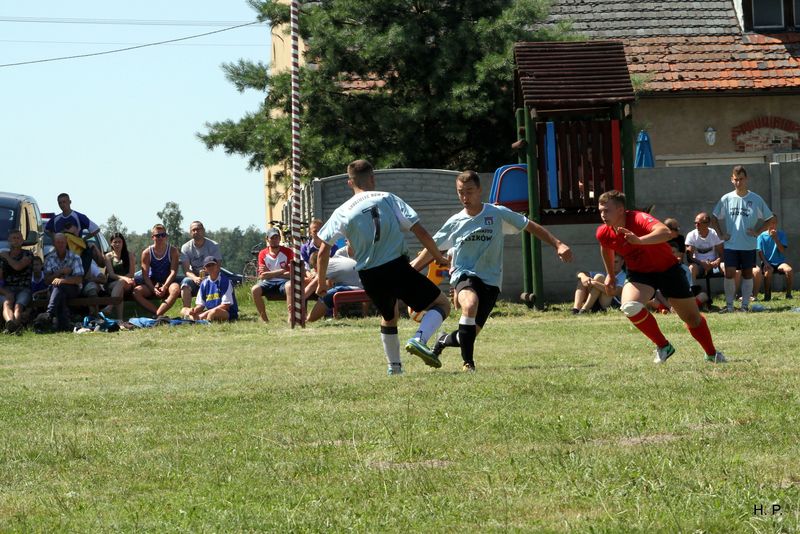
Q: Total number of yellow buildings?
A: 1